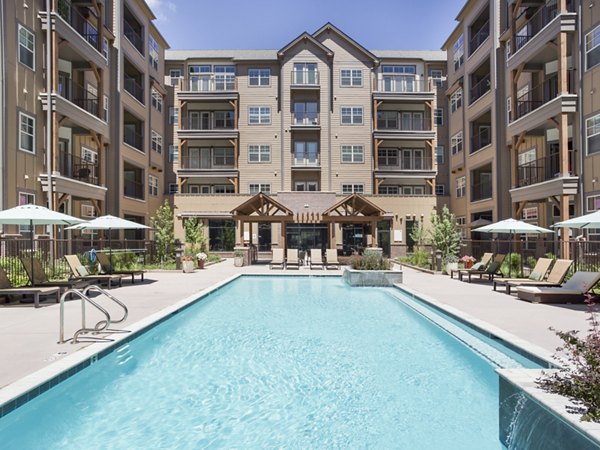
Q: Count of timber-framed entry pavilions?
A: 2